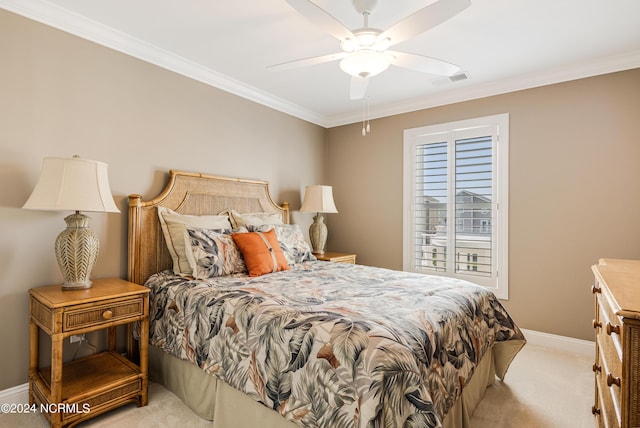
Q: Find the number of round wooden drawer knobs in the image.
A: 7